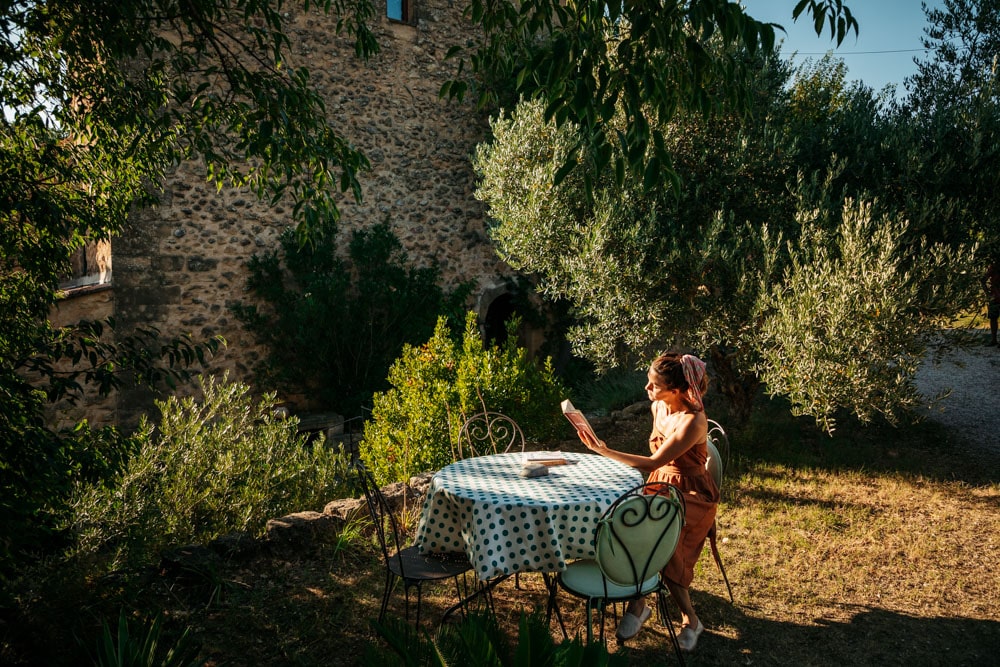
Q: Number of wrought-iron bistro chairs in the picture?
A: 4